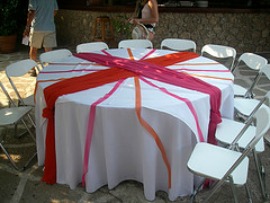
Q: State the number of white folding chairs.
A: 11